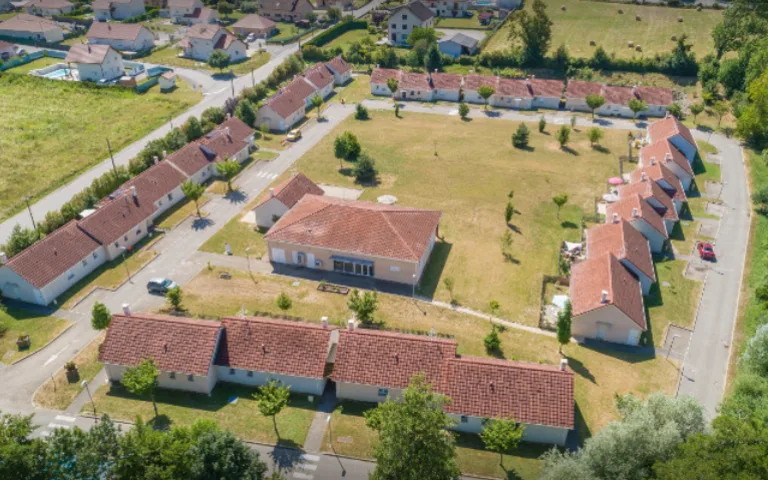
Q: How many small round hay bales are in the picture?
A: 9